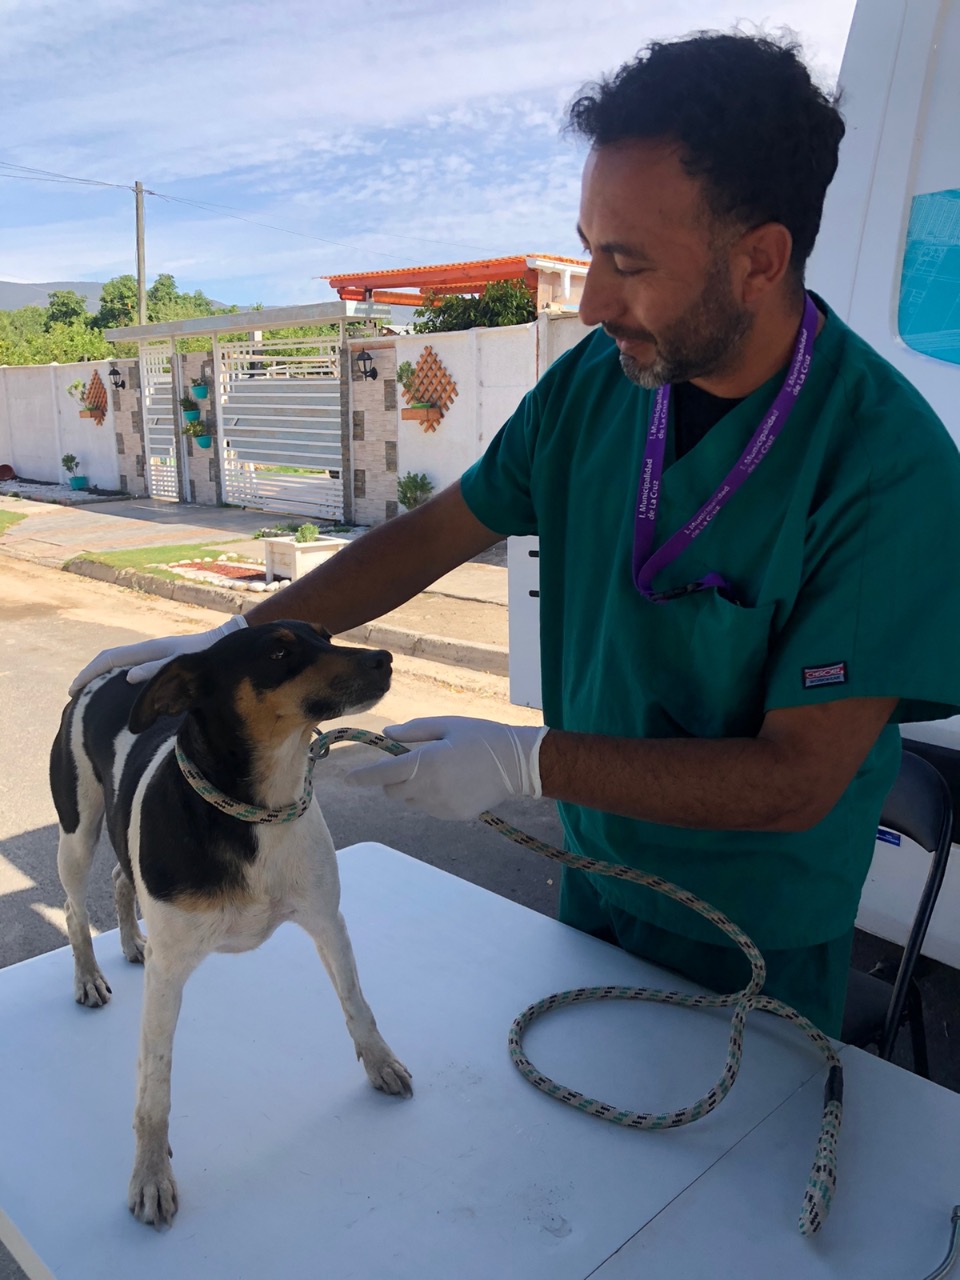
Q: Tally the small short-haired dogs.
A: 1